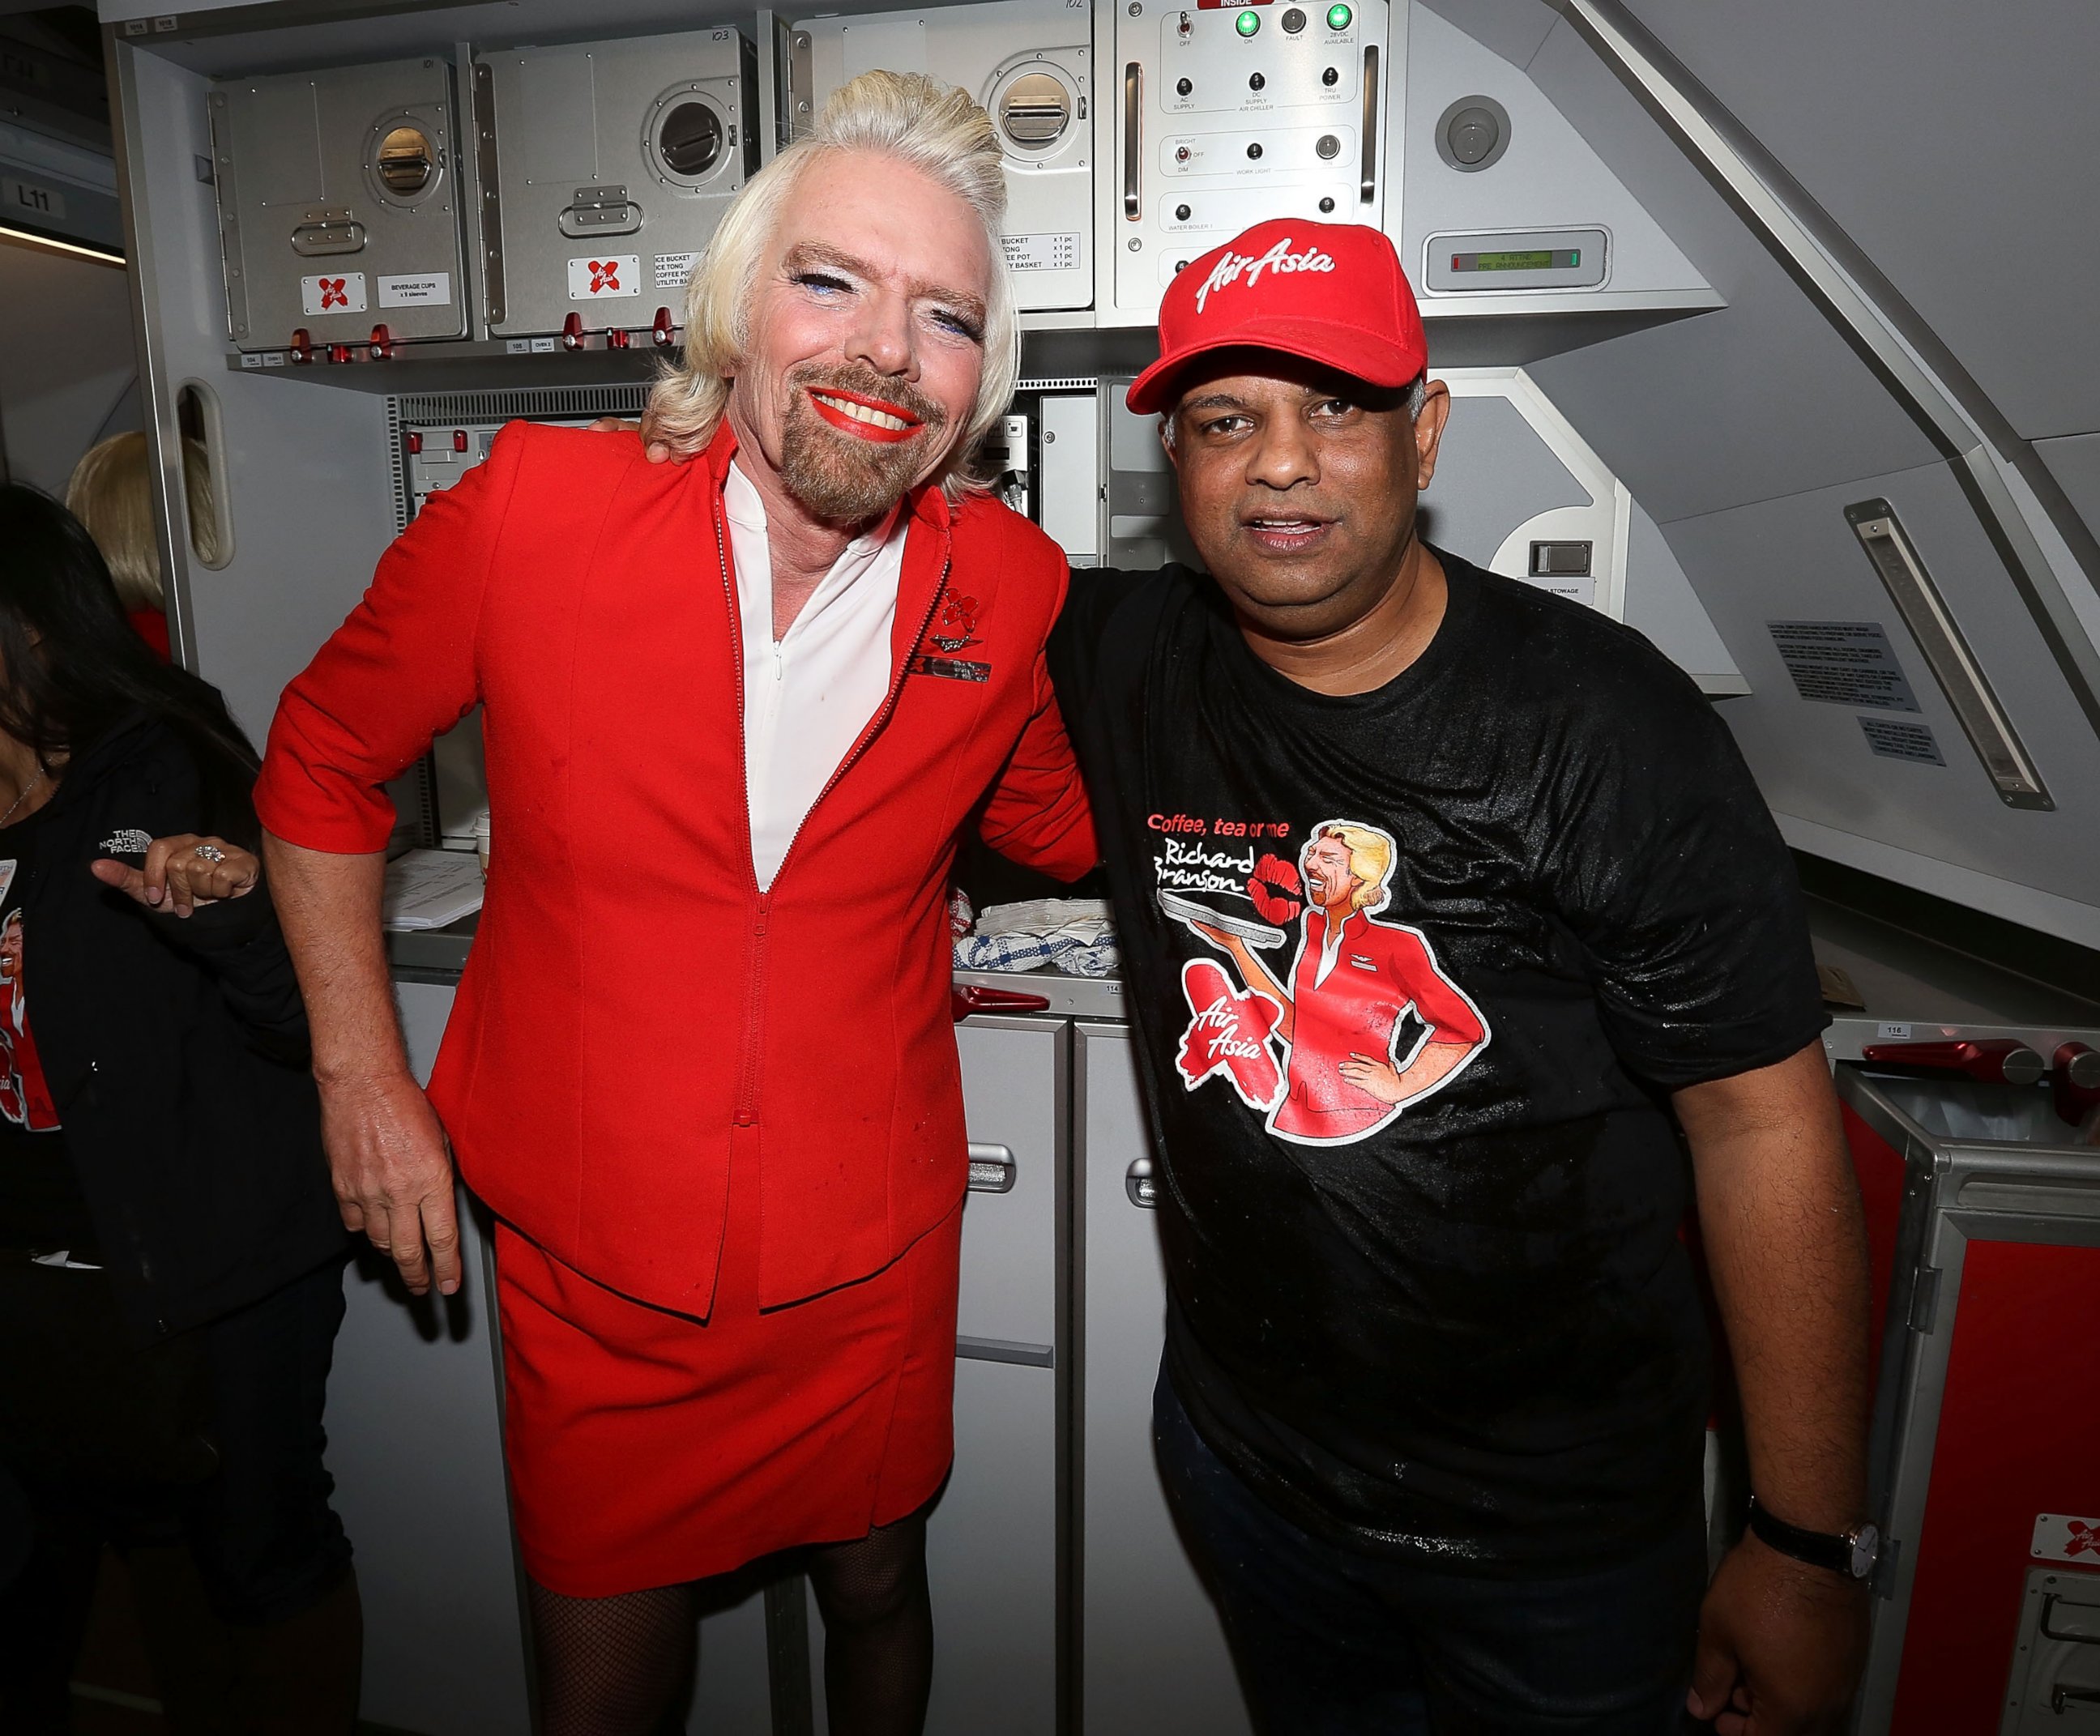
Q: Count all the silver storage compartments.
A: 3